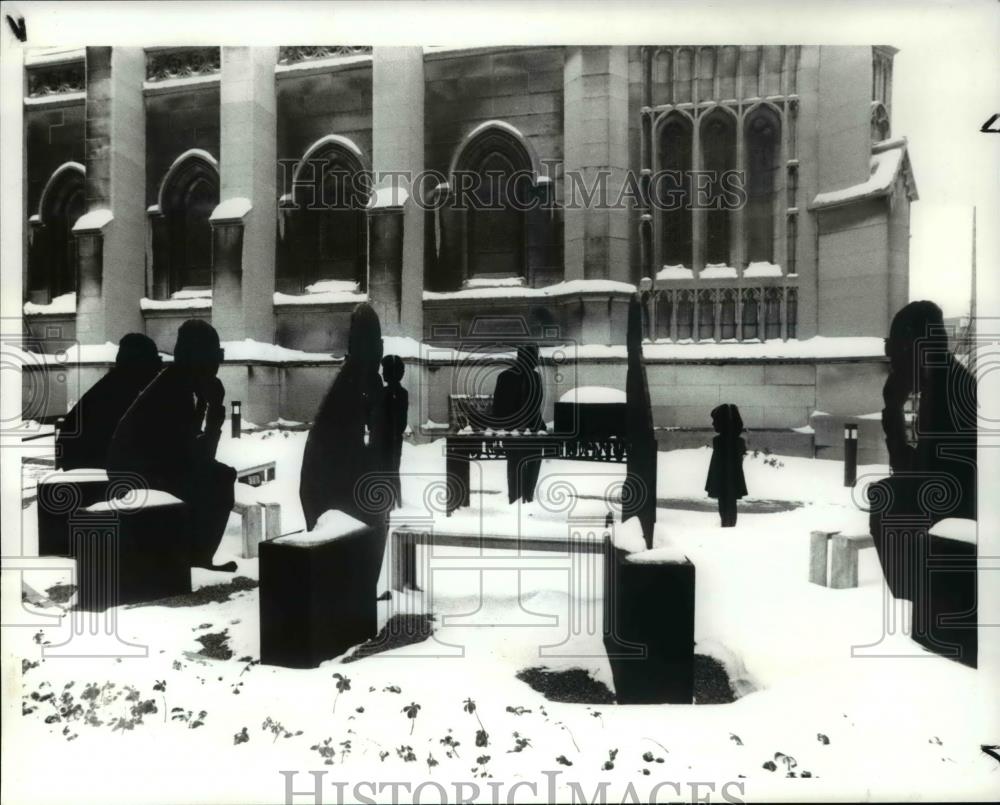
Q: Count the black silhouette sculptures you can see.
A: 8